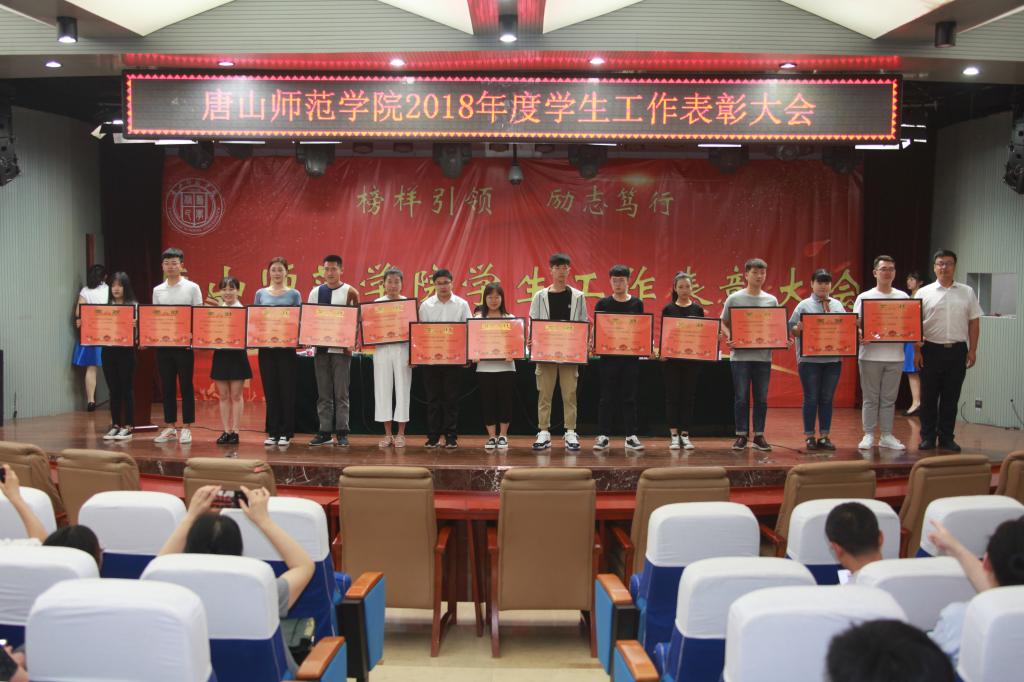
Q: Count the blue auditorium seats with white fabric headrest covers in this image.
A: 13